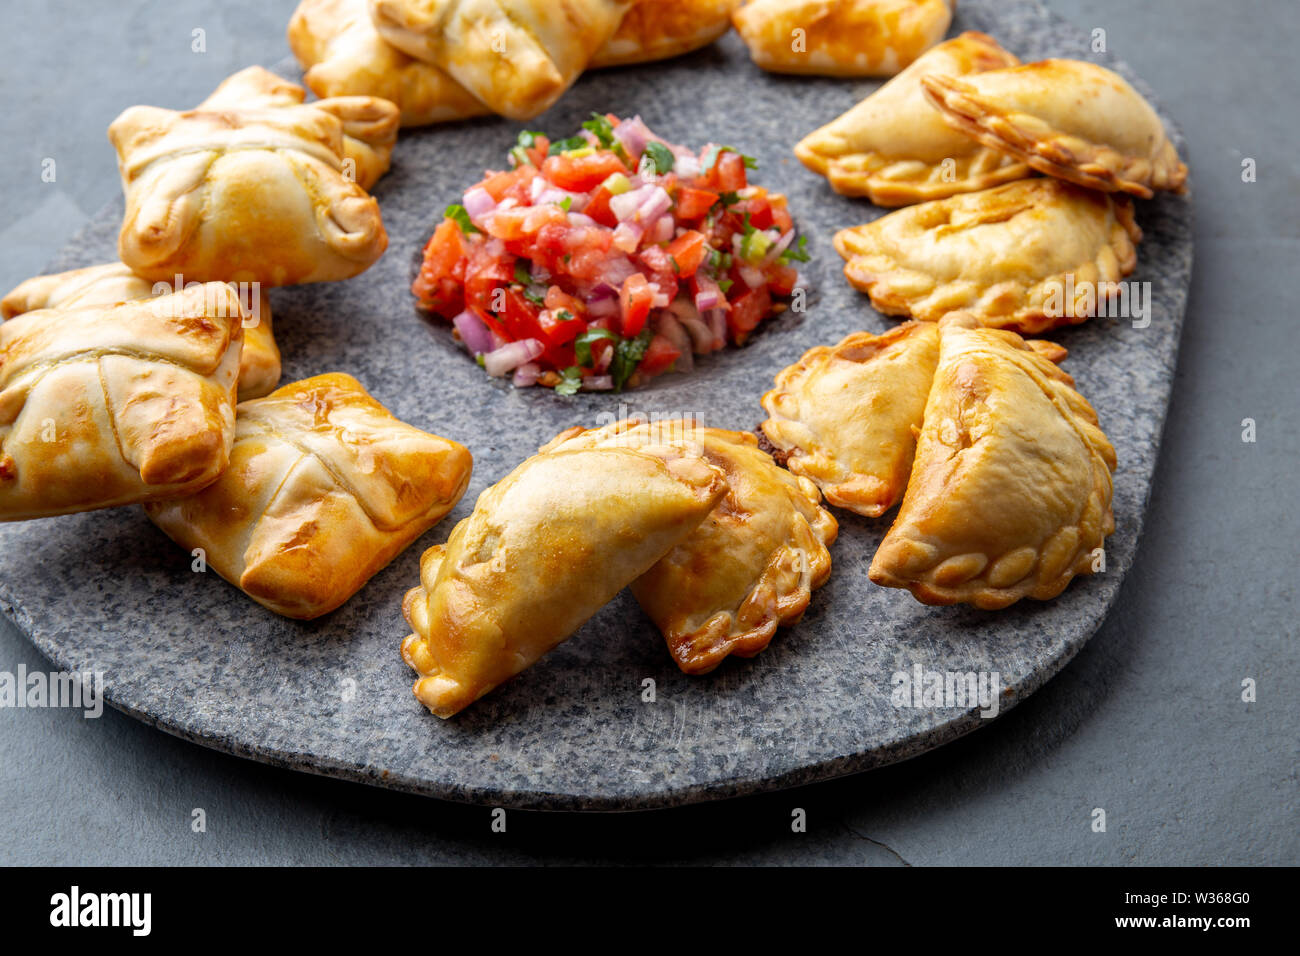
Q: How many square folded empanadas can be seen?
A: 9